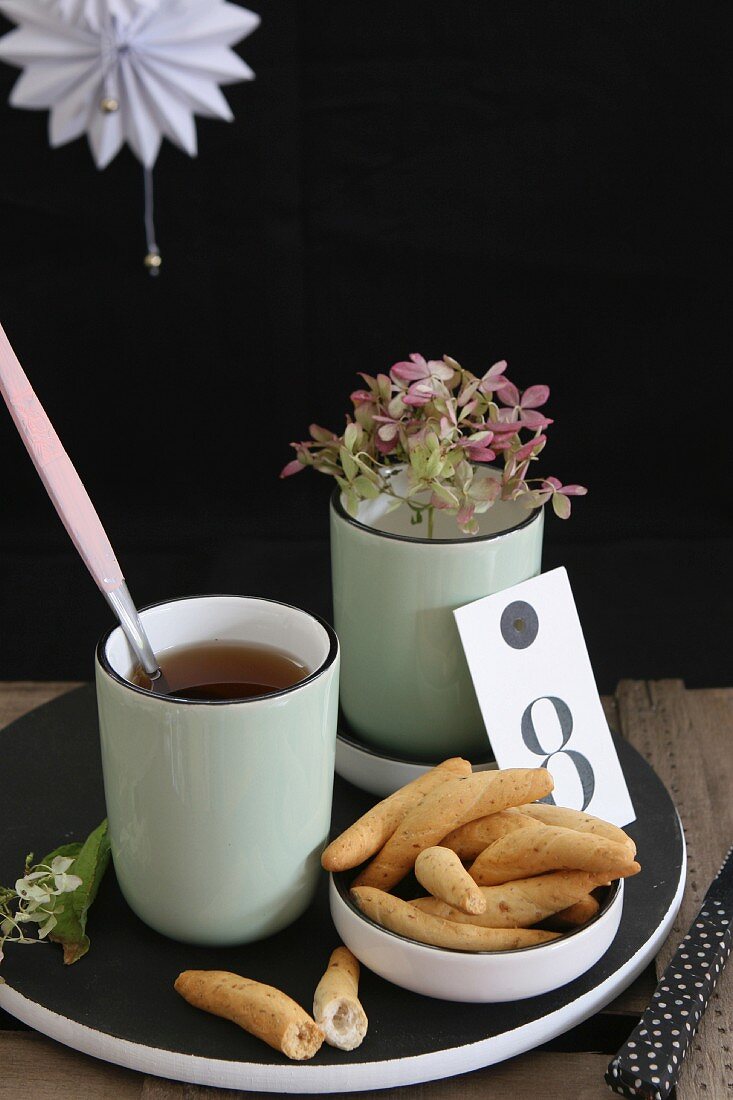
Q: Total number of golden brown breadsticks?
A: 11